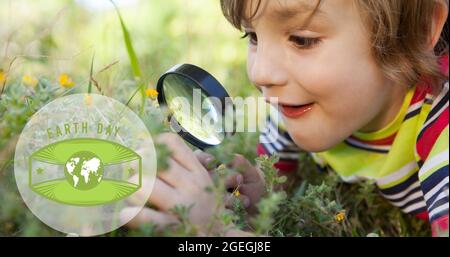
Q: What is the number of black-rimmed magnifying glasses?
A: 1